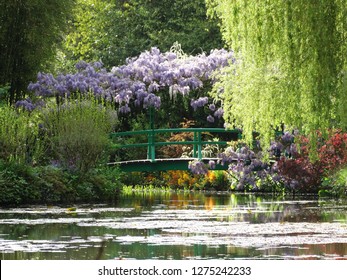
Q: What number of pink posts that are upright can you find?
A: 0